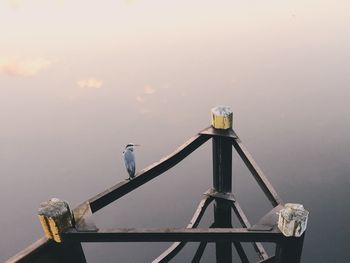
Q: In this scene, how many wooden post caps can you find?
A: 3